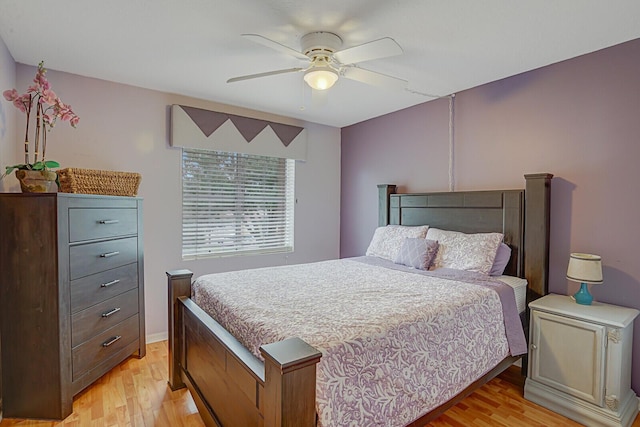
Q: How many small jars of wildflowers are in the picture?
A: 0